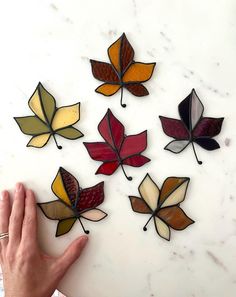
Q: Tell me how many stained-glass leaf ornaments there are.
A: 6